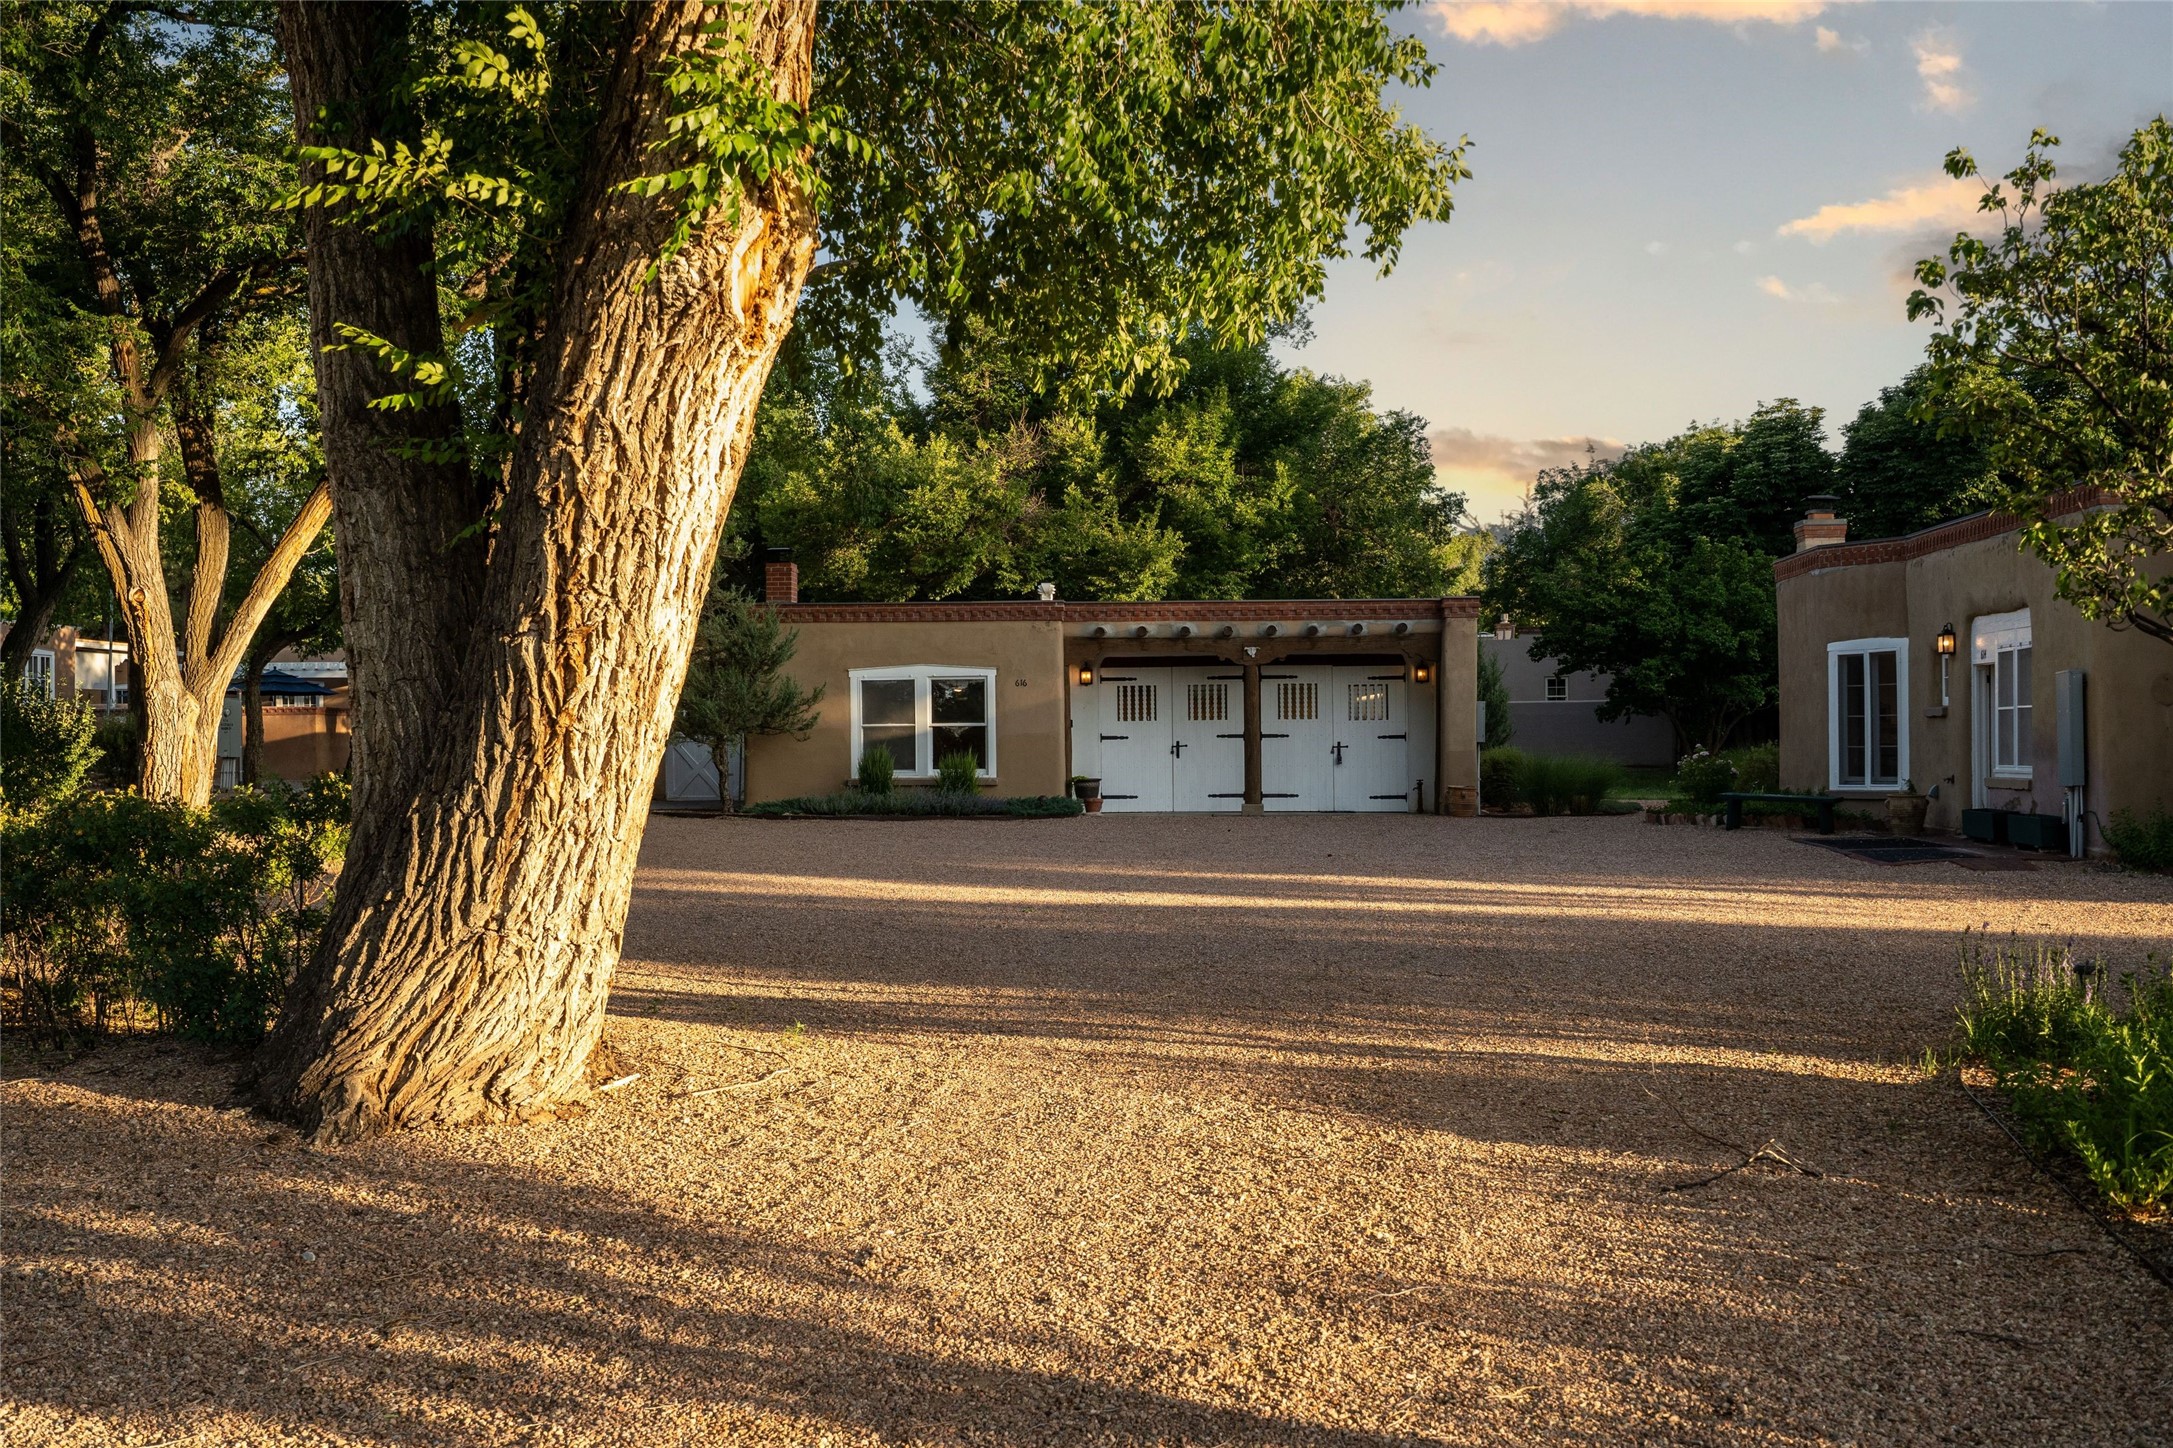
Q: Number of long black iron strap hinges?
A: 12